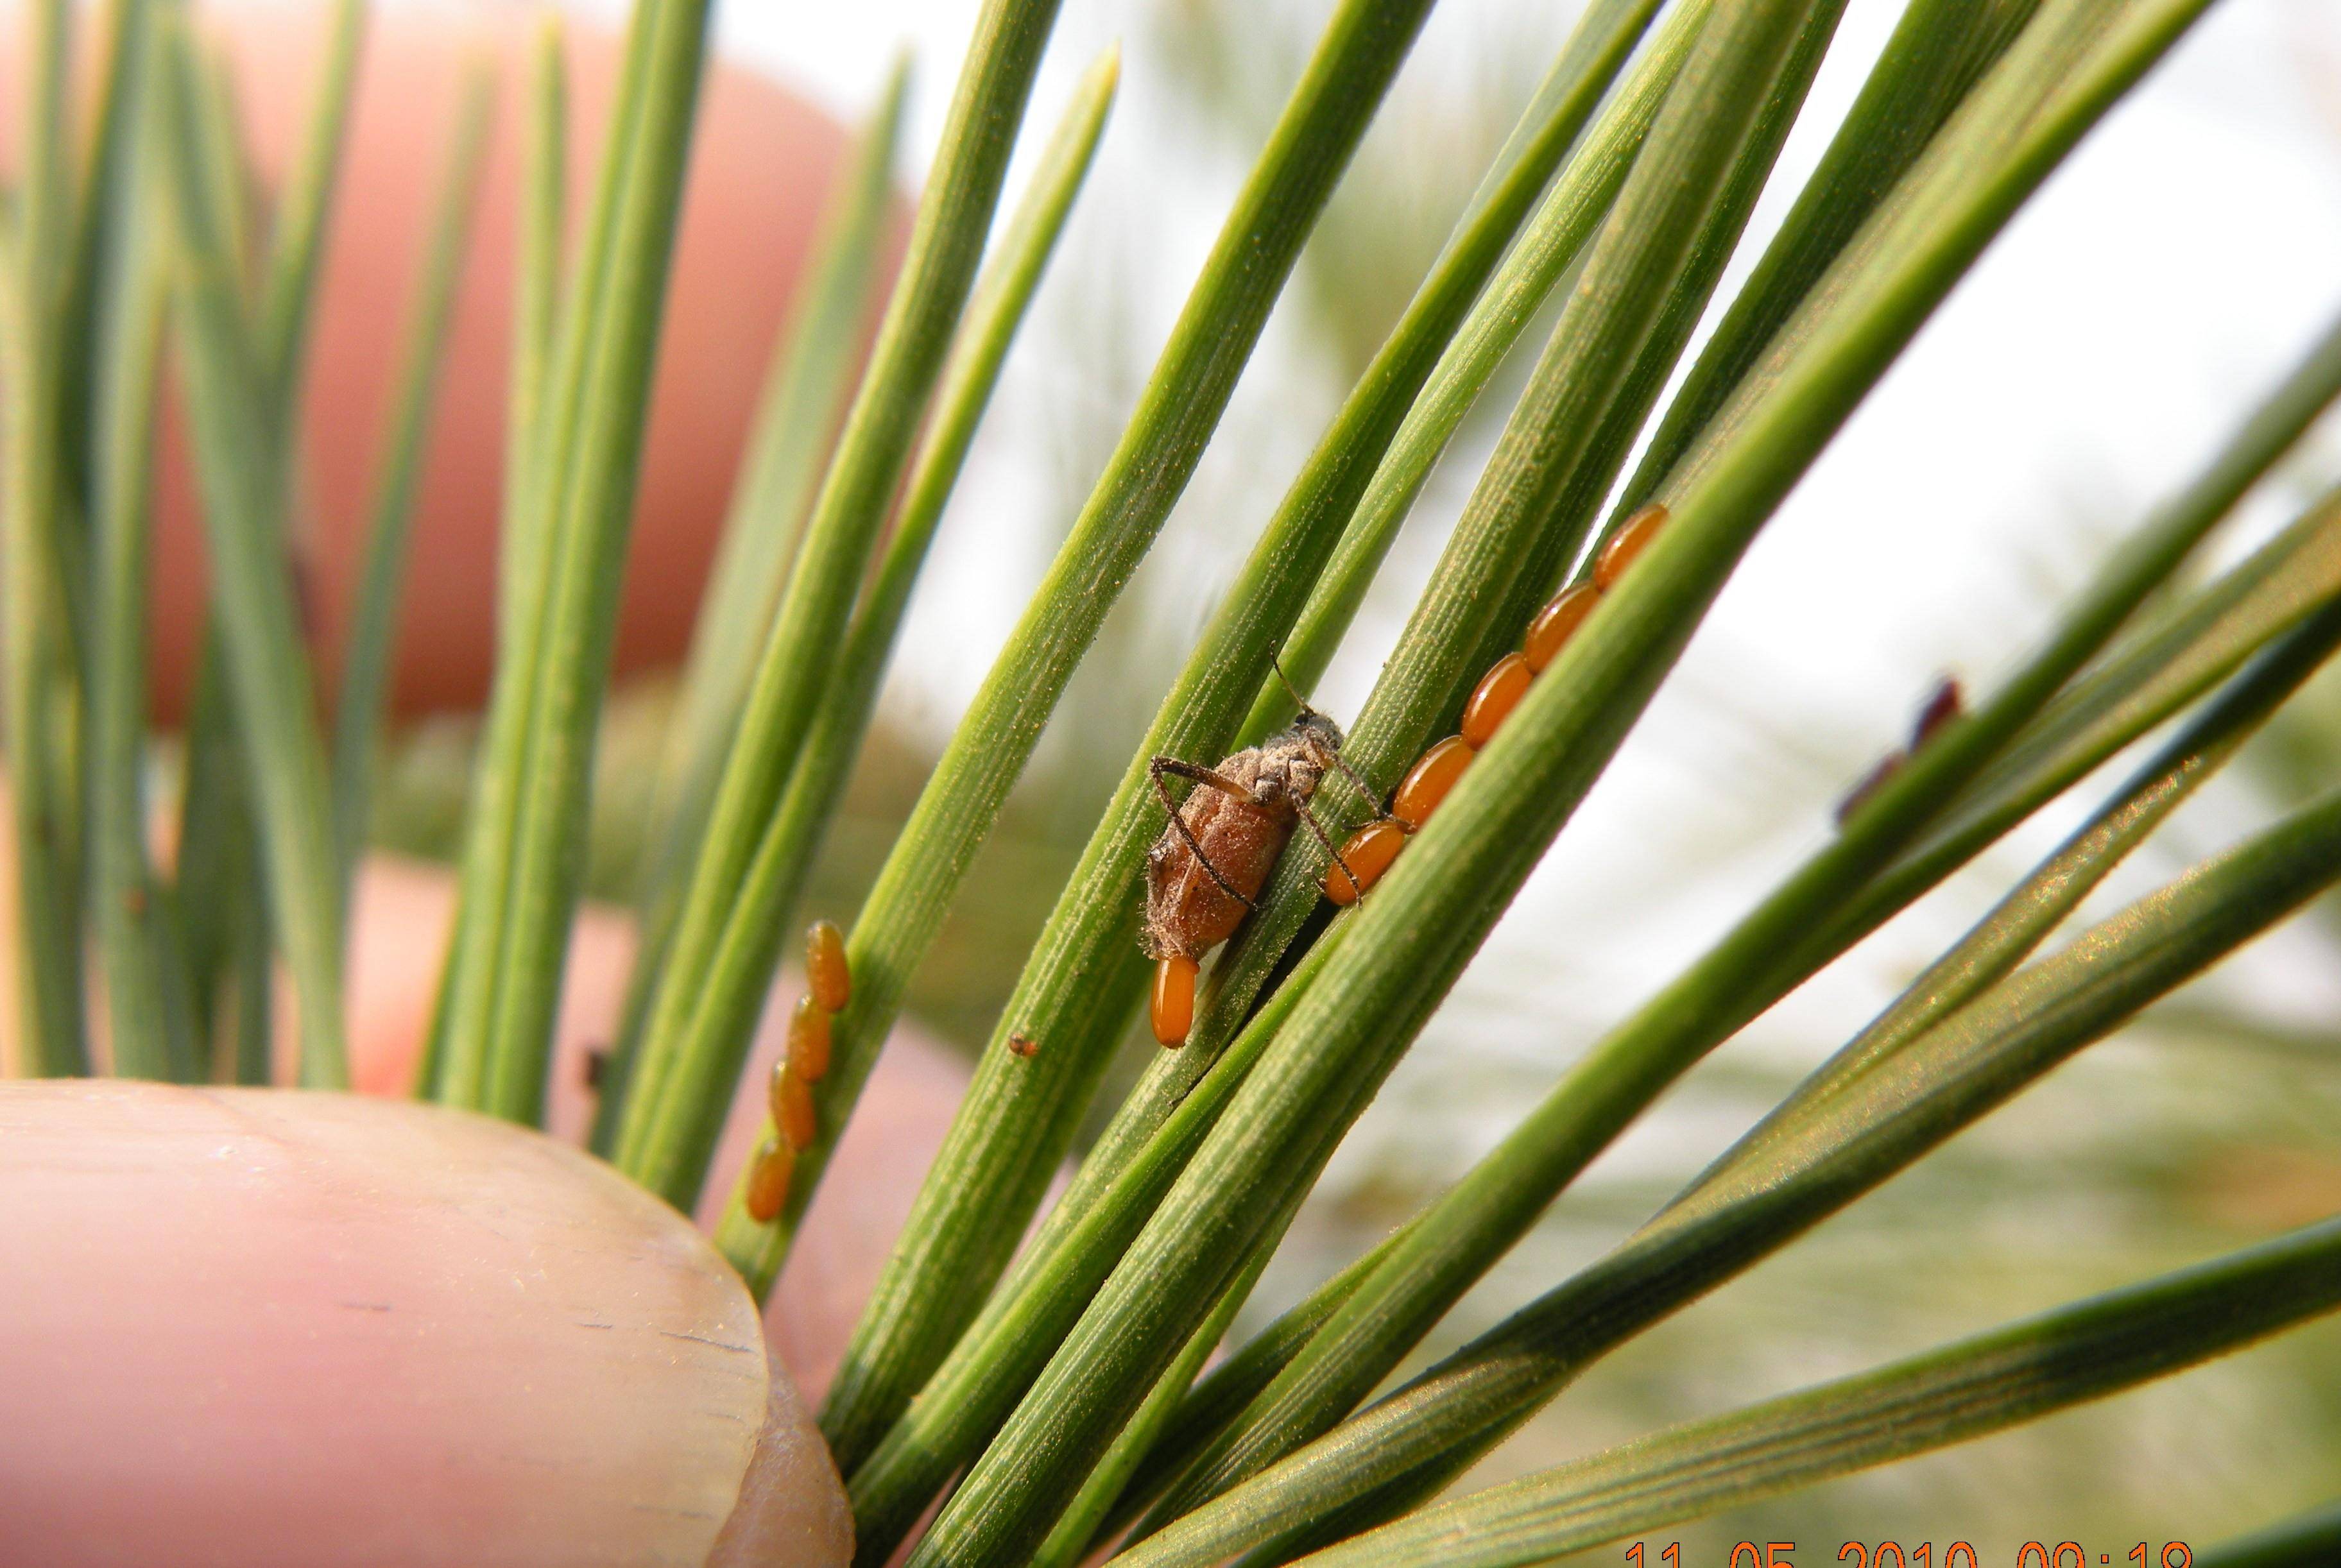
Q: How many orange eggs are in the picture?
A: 10